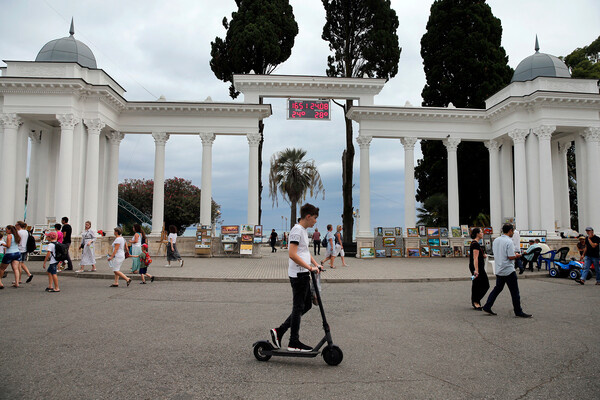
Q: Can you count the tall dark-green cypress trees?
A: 3